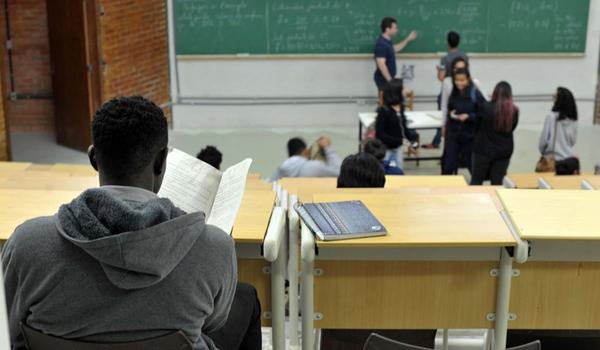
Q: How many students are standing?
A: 6